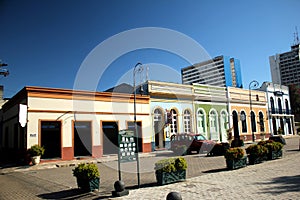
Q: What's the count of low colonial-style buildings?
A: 5